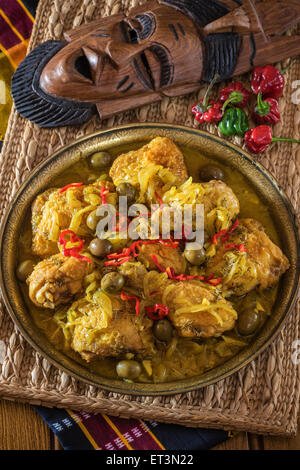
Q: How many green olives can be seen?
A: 11